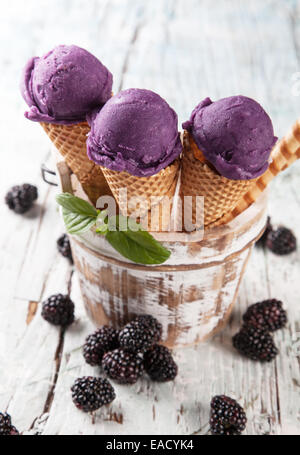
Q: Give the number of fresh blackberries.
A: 14